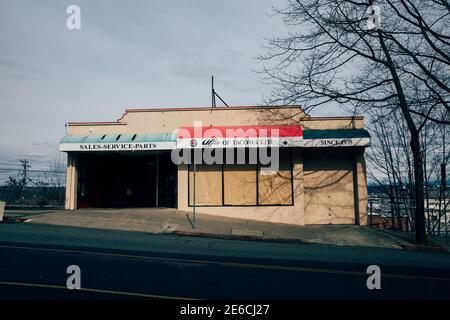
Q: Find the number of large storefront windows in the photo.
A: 3